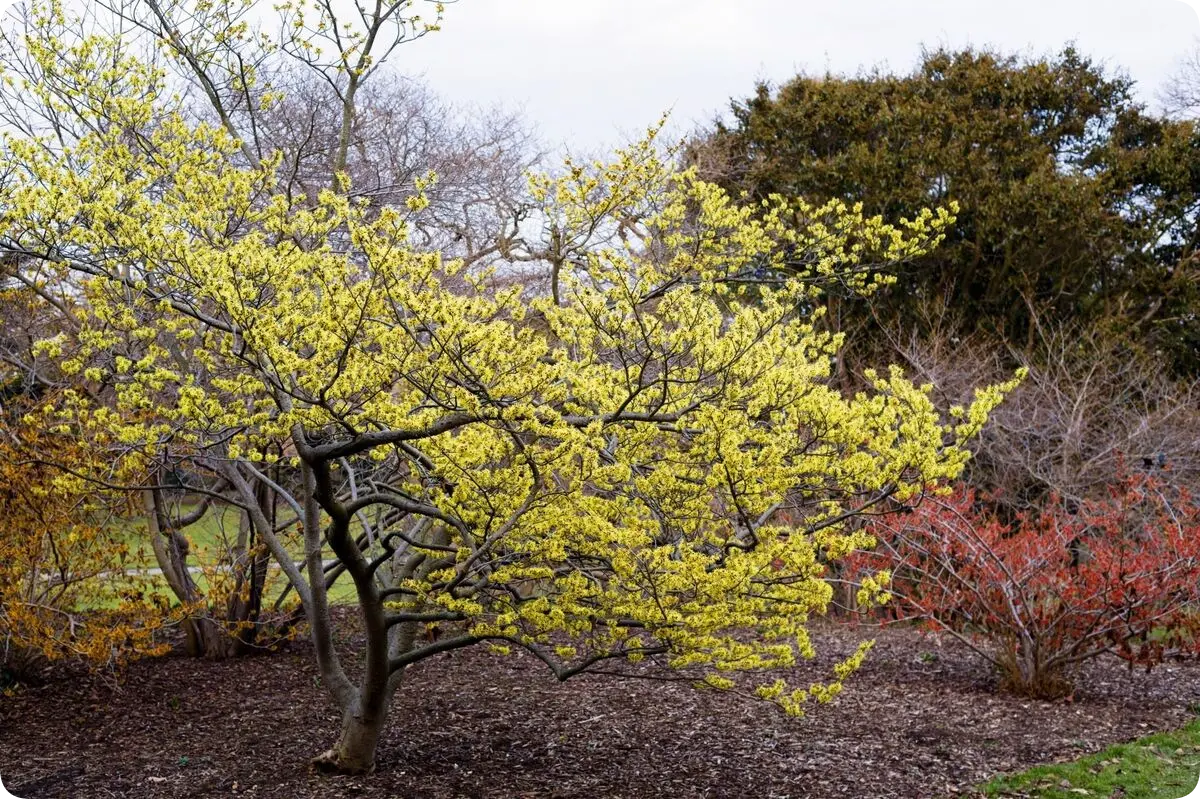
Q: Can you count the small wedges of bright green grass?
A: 1